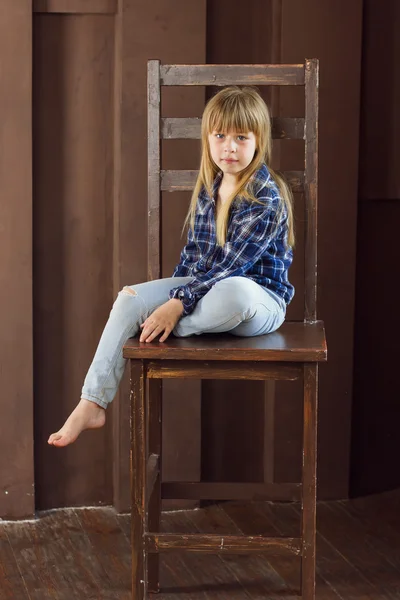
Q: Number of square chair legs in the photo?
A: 4